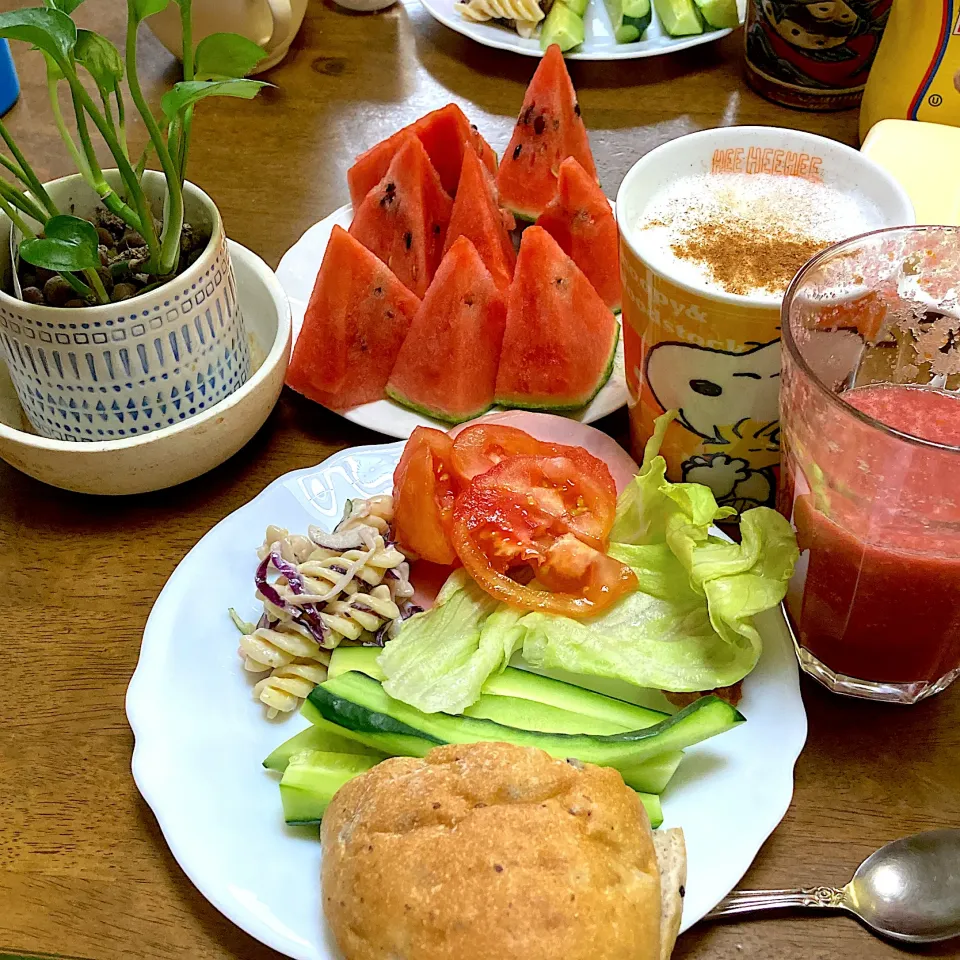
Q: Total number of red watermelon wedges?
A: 8